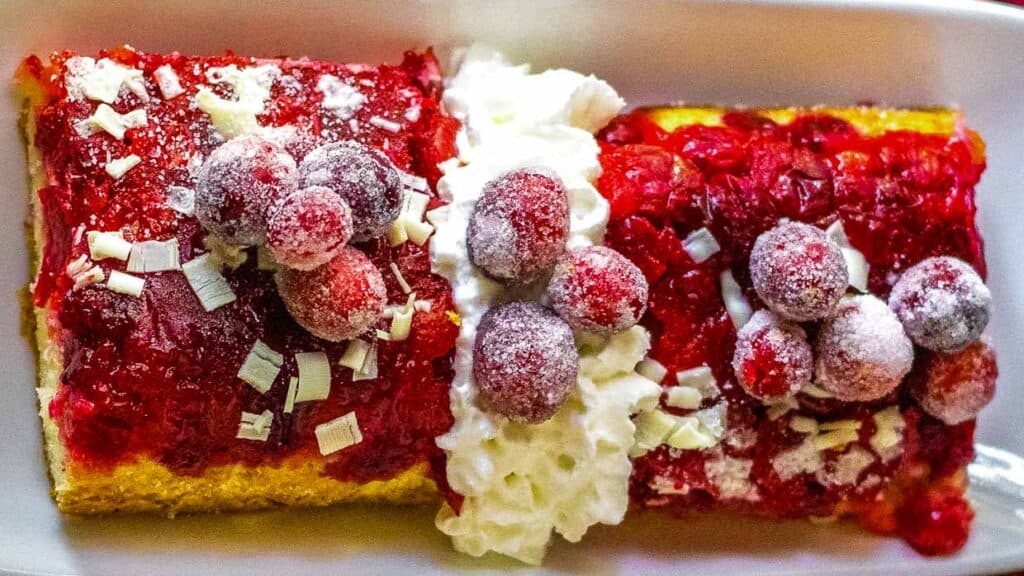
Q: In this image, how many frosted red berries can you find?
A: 12